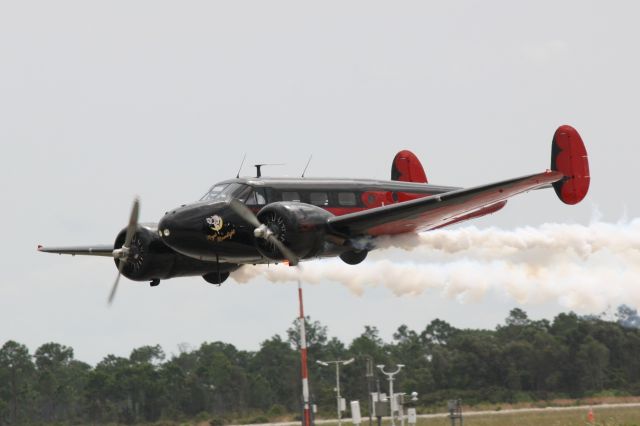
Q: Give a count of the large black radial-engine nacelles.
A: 2